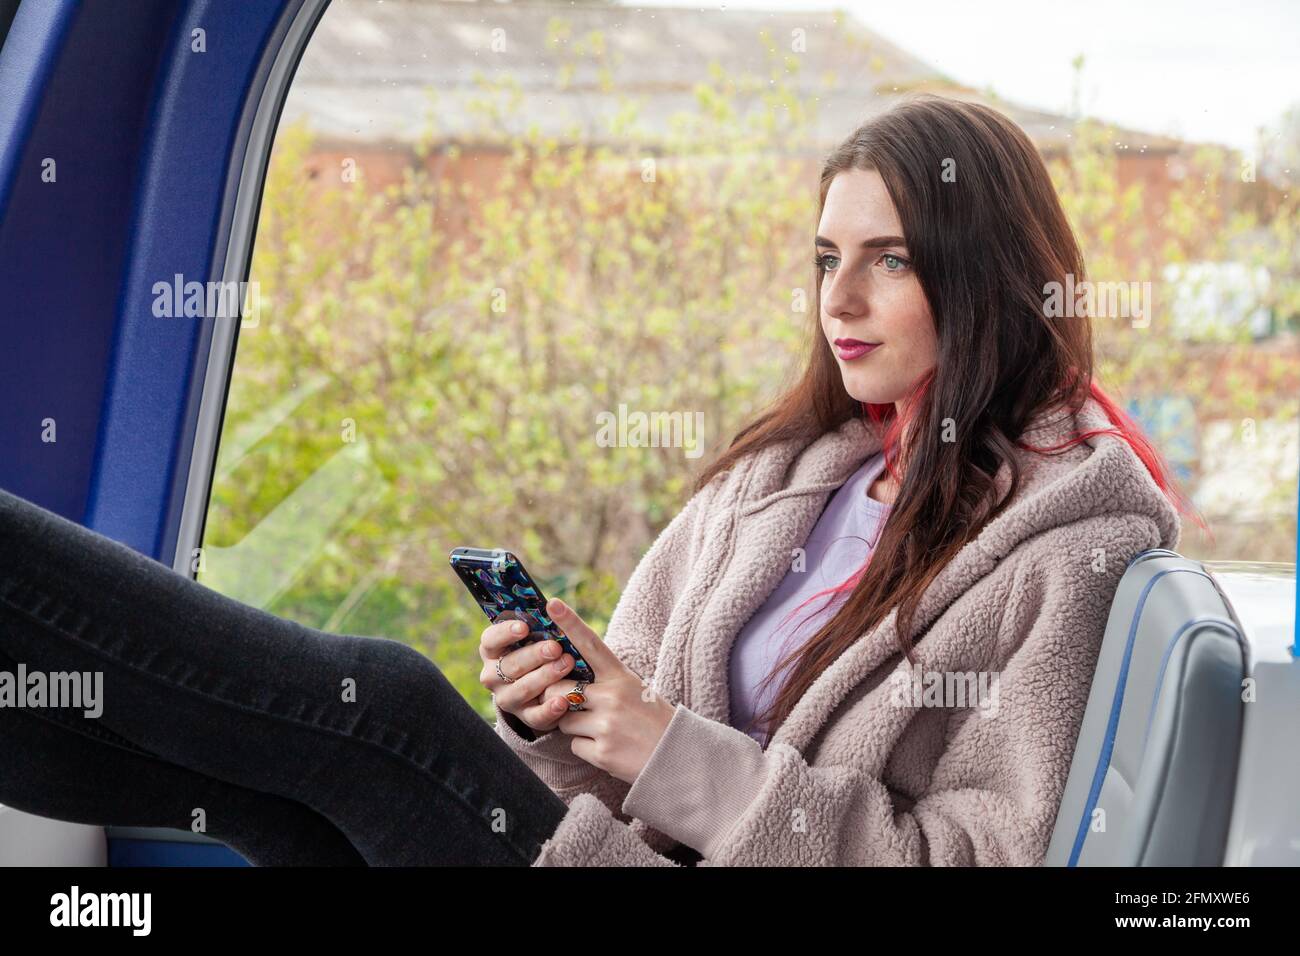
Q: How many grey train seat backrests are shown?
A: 1